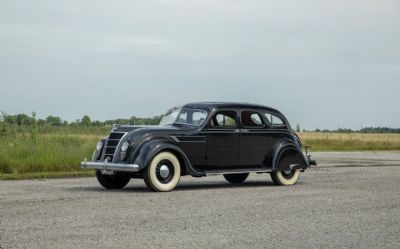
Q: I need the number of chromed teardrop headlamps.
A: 2